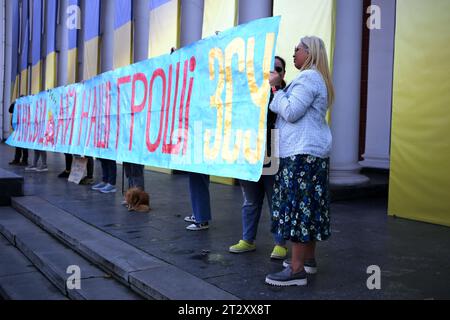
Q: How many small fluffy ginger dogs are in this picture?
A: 1